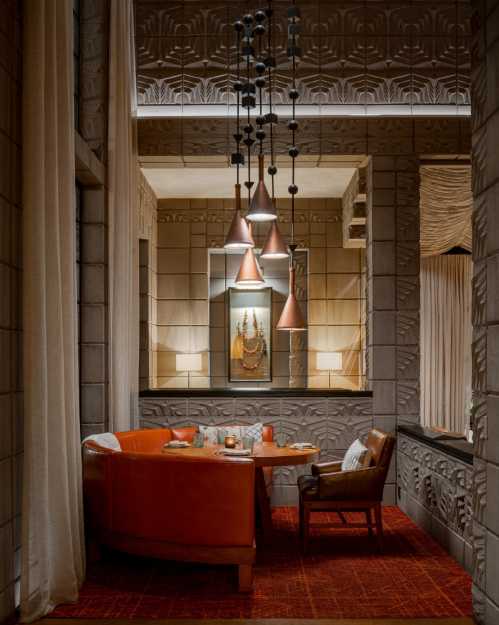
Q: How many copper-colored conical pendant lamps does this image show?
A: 5